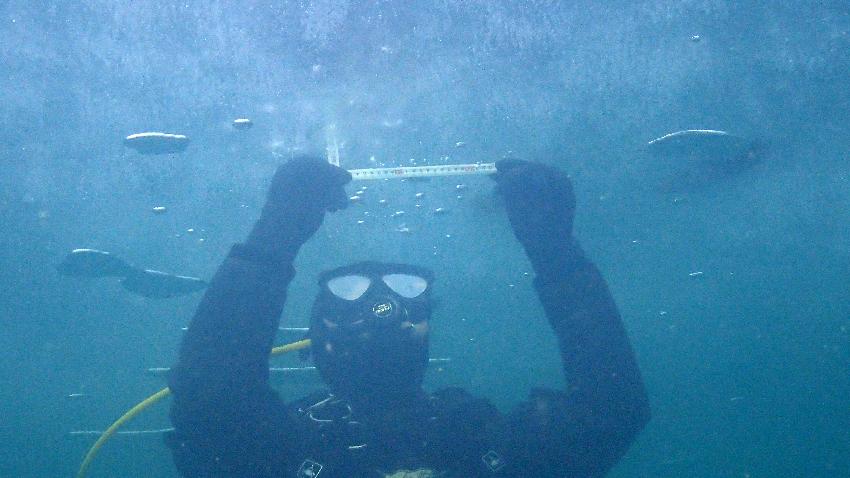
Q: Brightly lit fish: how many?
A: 0